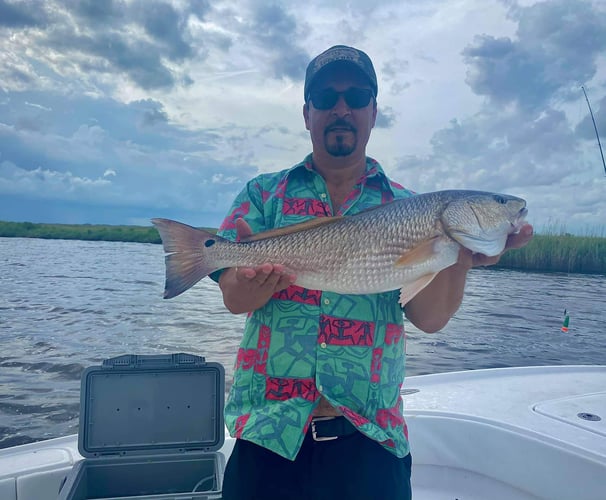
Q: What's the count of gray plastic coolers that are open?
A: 1